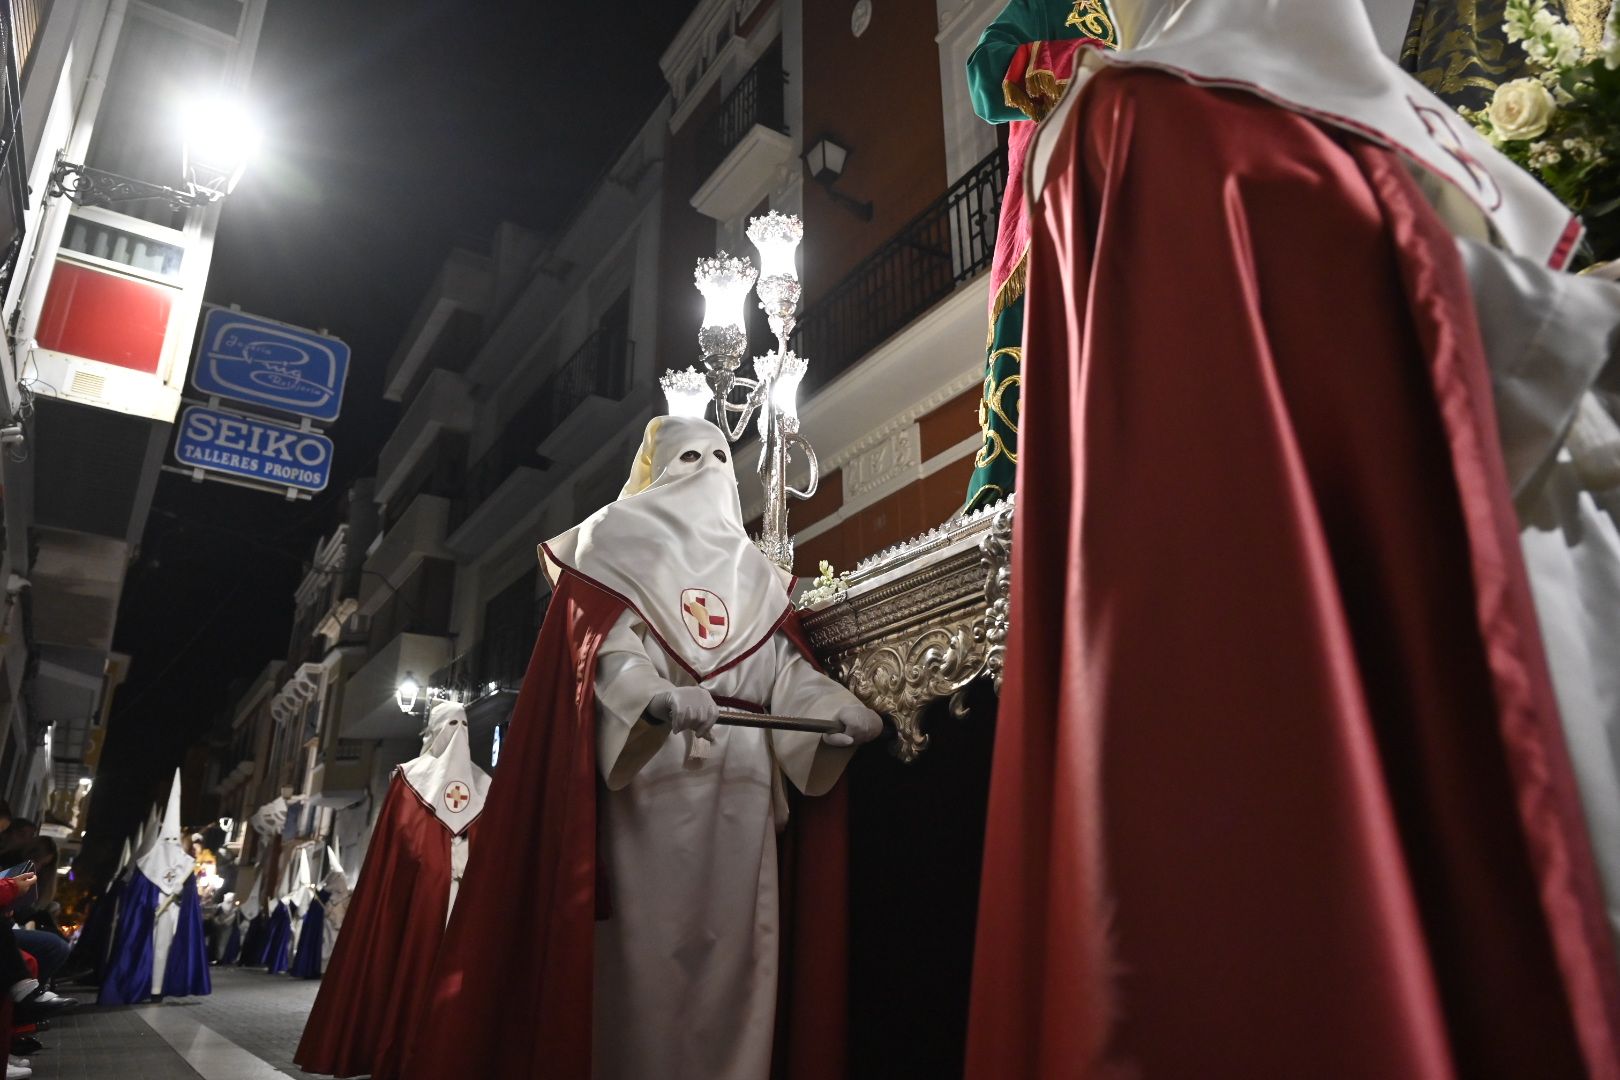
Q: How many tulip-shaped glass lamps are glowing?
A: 4